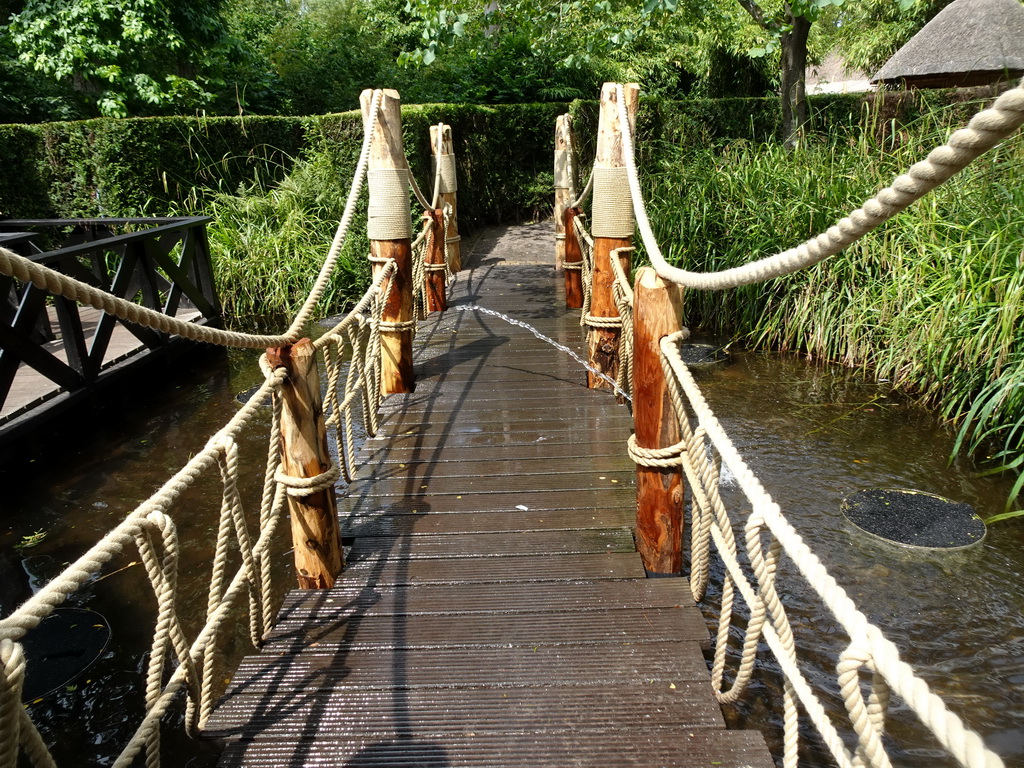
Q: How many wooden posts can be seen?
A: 8